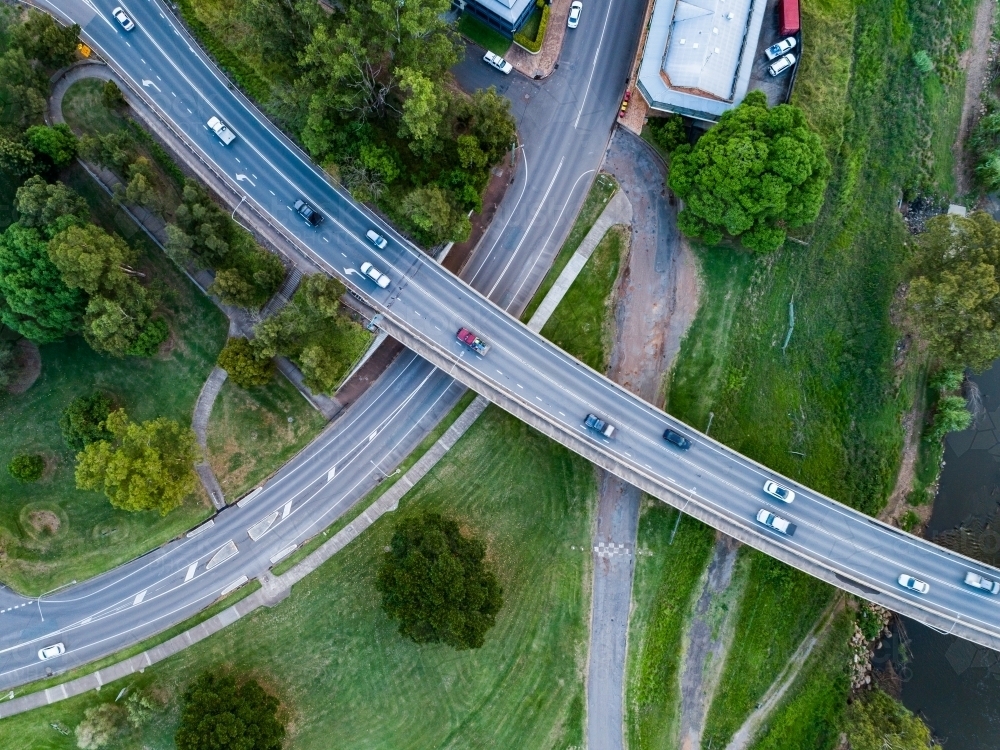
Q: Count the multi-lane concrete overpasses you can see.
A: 1